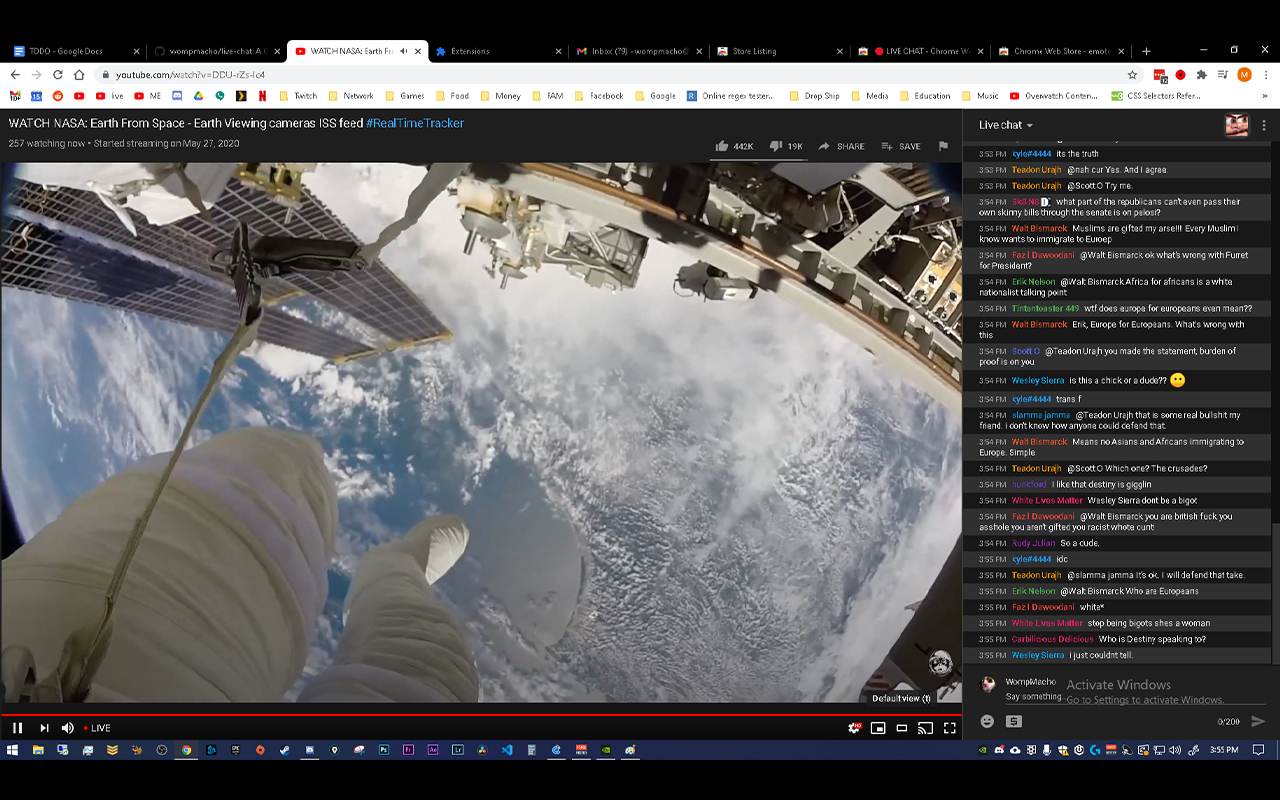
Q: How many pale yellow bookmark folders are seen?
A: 12